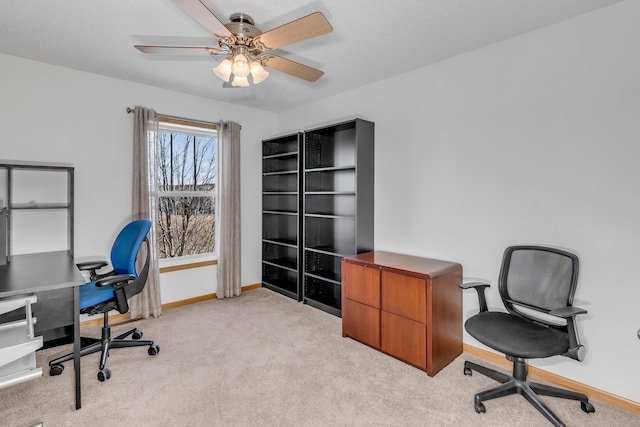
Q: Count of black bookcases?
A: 2